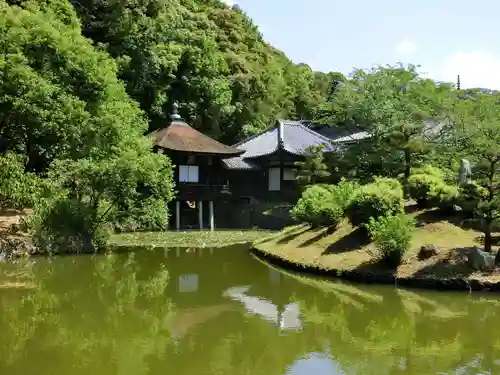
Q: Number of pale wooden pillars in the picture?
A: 3